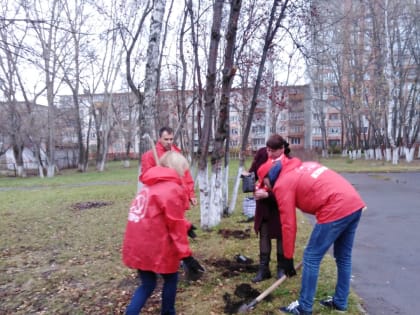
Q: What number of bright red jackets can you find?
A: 3